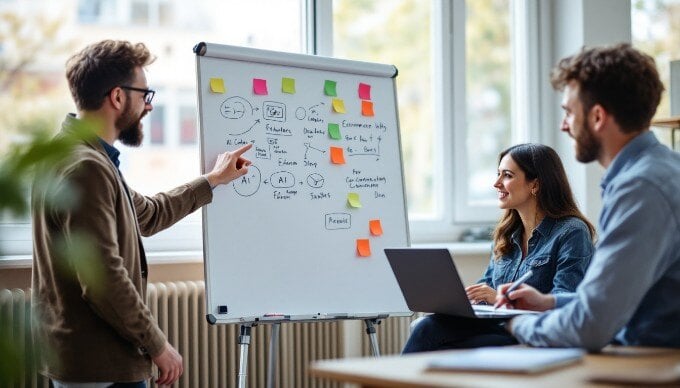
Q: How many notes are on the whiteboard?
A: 12